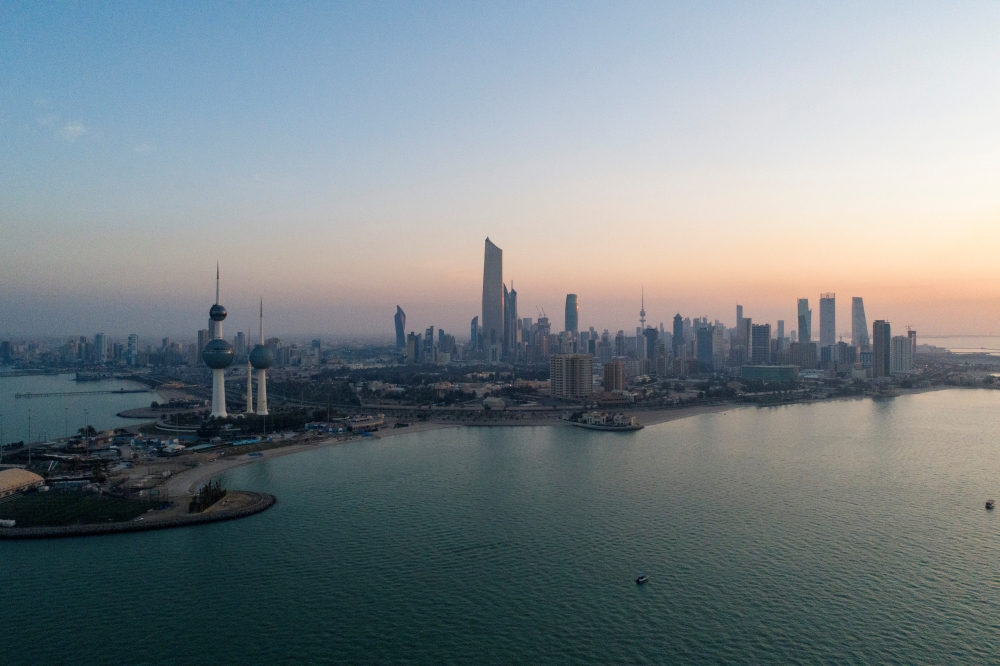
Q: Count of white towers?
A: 3